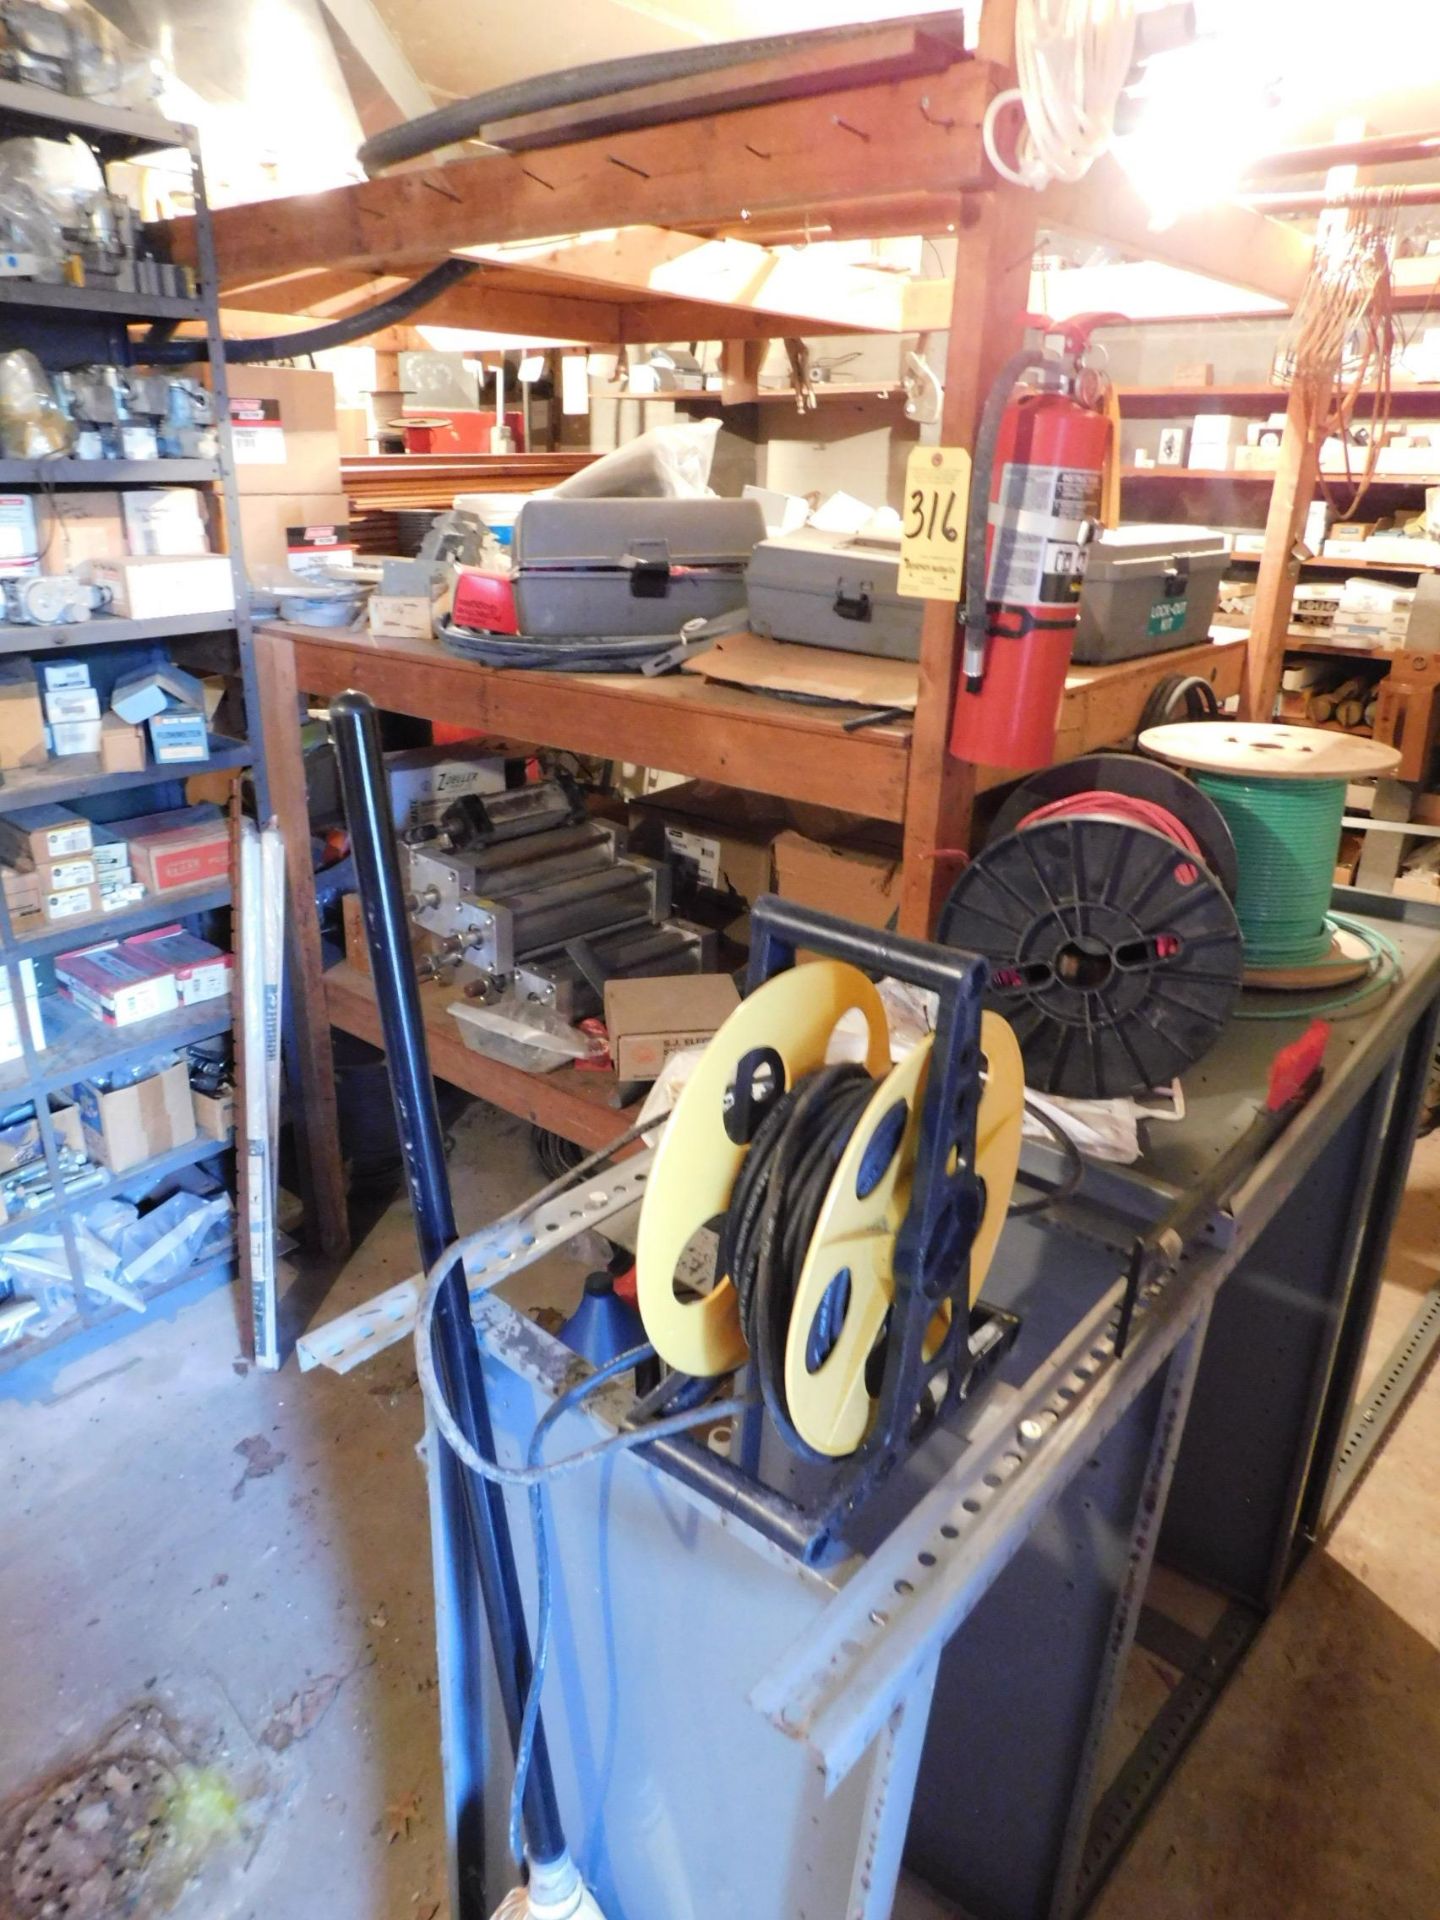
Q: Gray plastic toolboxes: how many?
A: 3